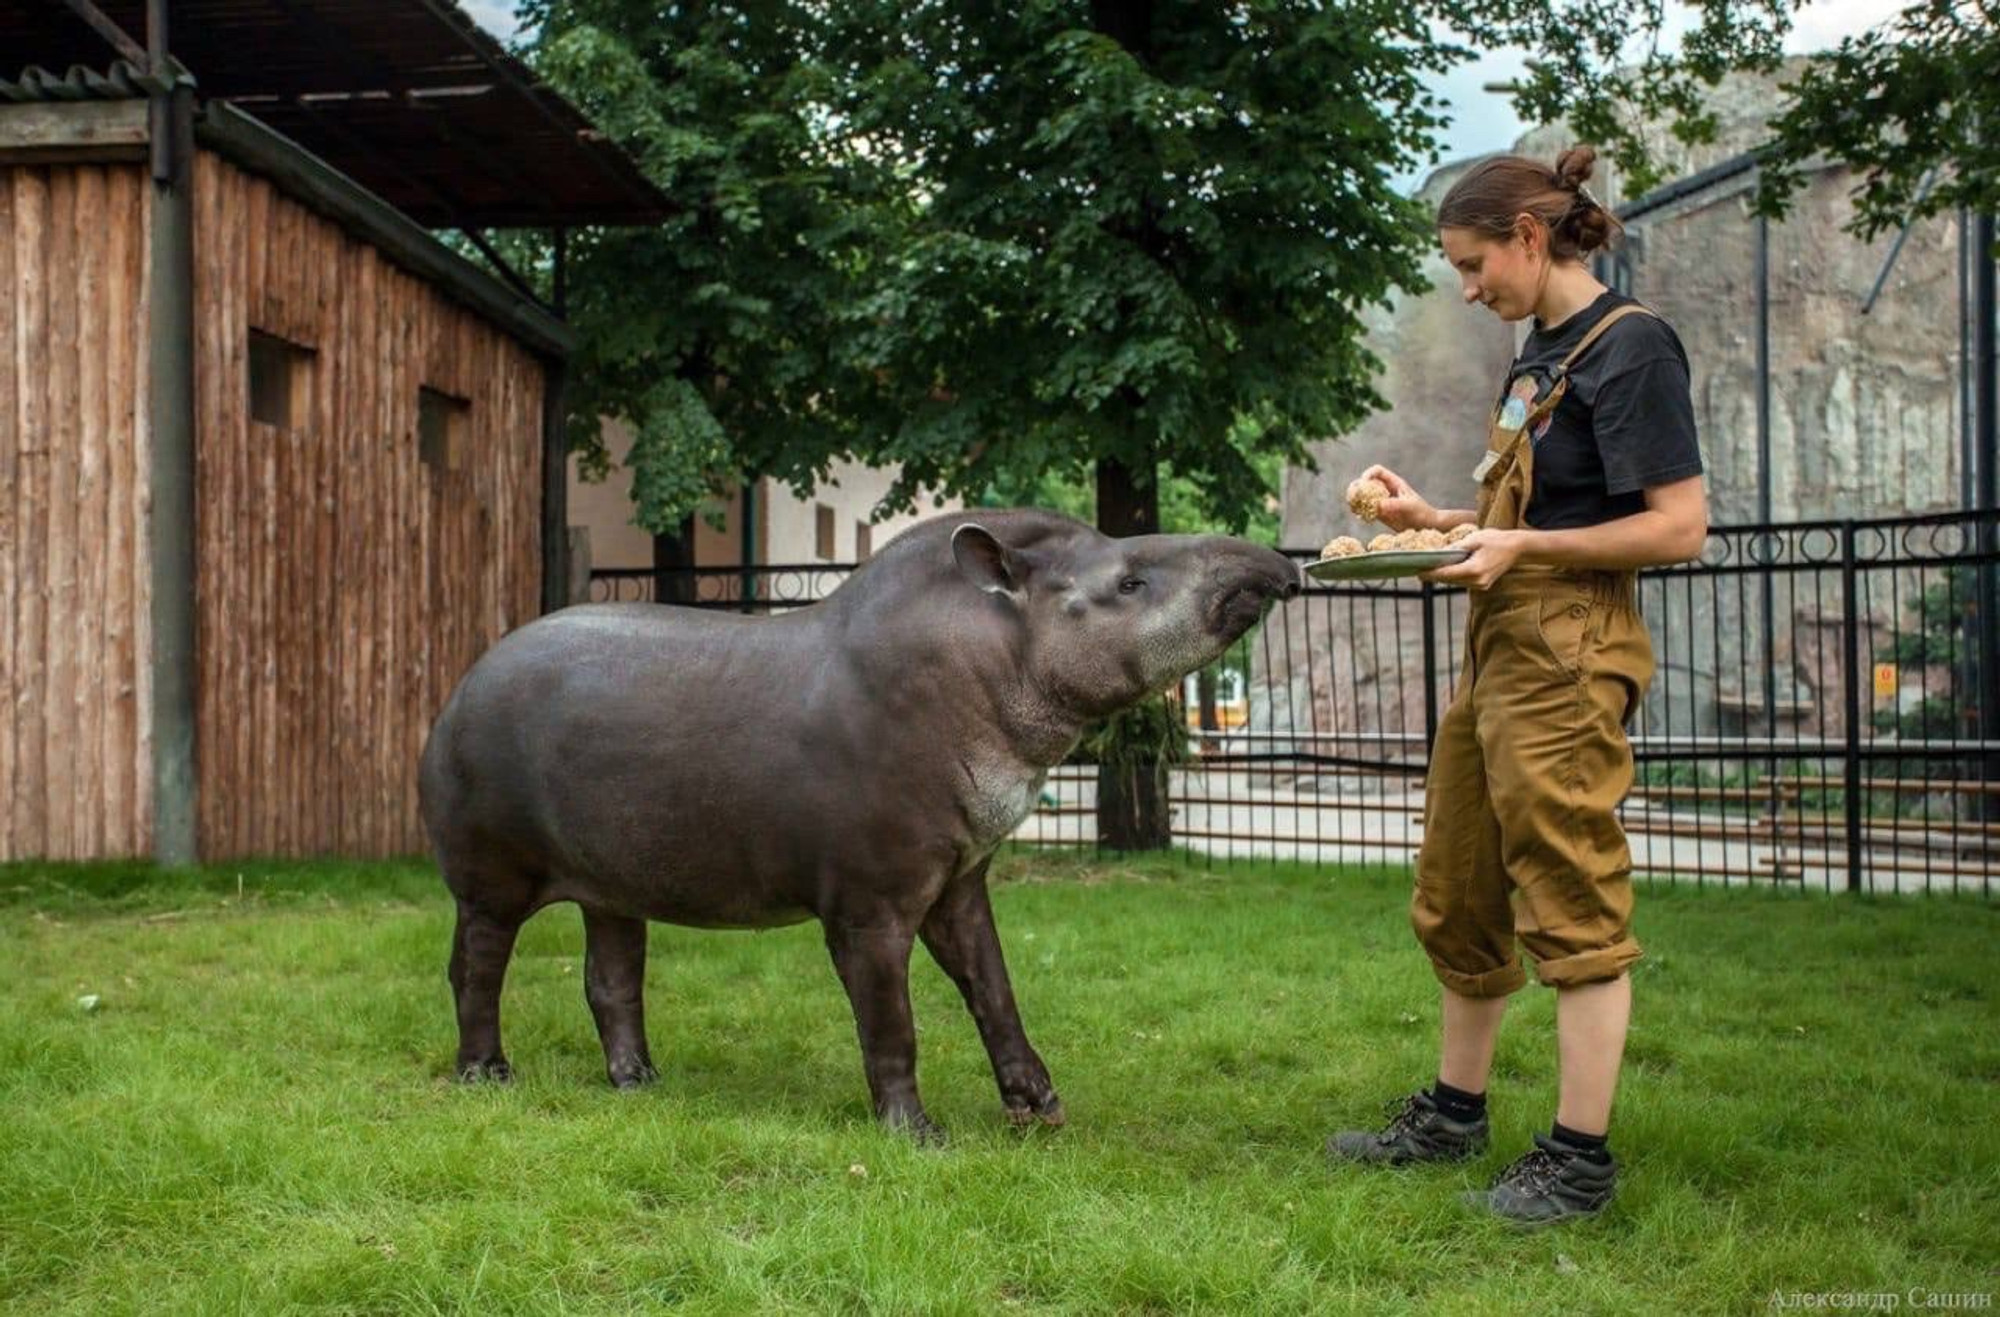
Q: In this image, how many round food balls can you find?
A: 6